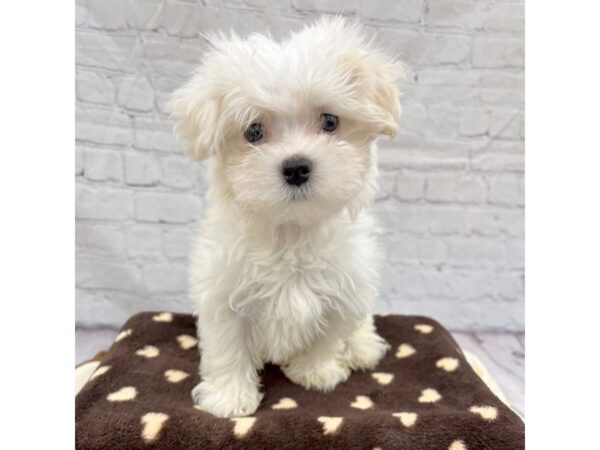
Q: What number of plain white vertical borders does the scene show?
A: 2